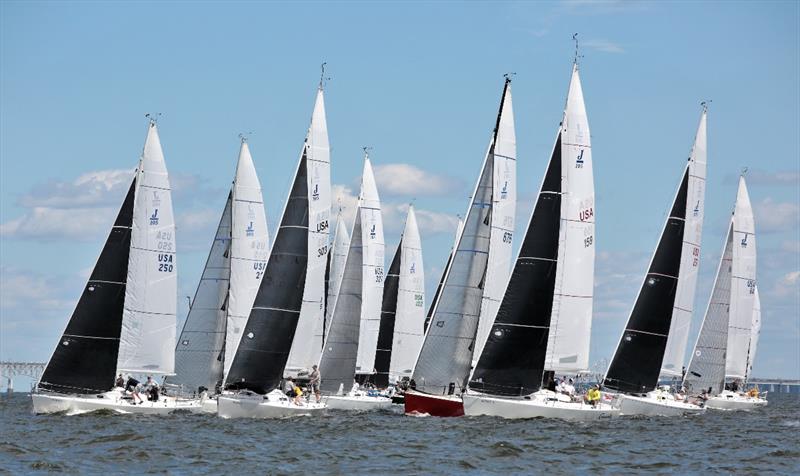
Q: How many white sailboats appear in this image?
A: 7